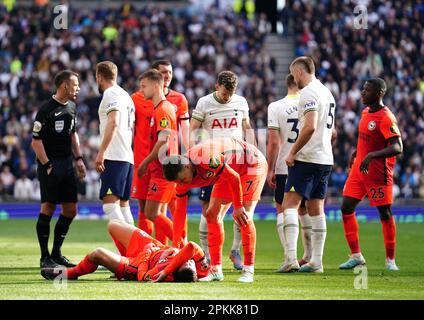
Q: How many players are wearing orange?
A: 5